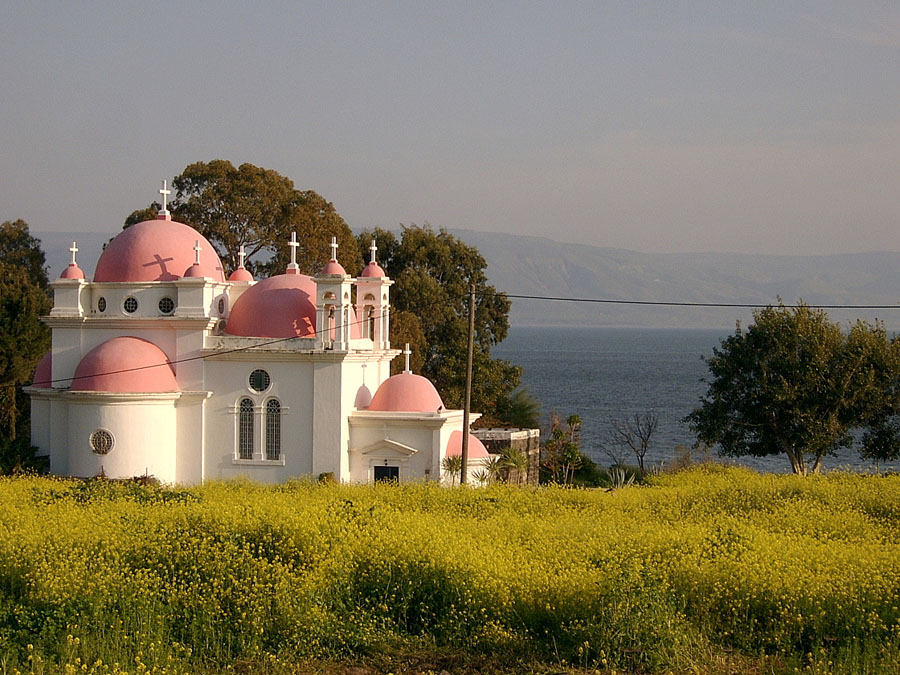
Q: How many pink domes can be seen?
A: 11